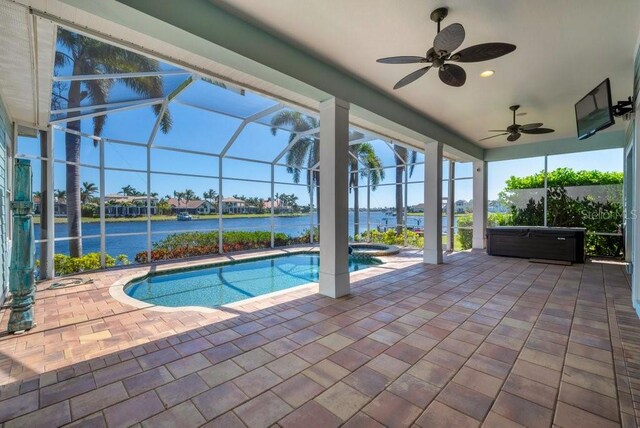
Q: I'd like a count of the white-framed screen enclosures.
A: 1